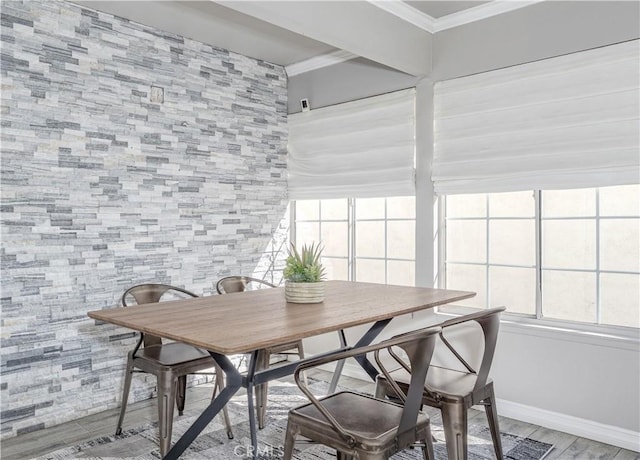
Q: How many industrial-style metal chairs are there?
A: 4